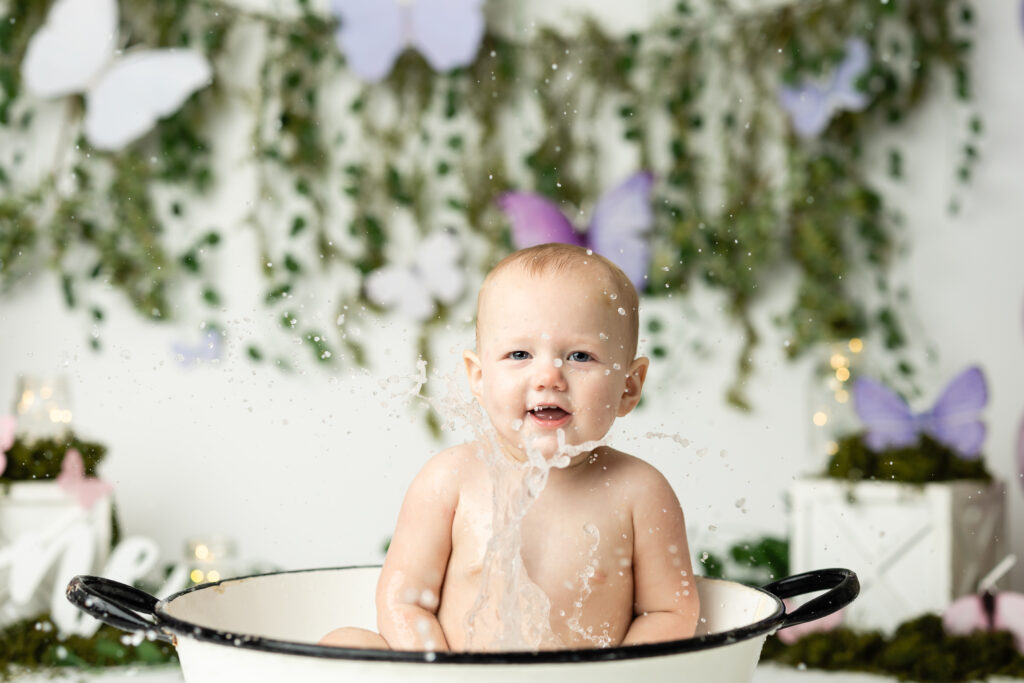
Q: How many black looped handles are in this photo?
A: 2